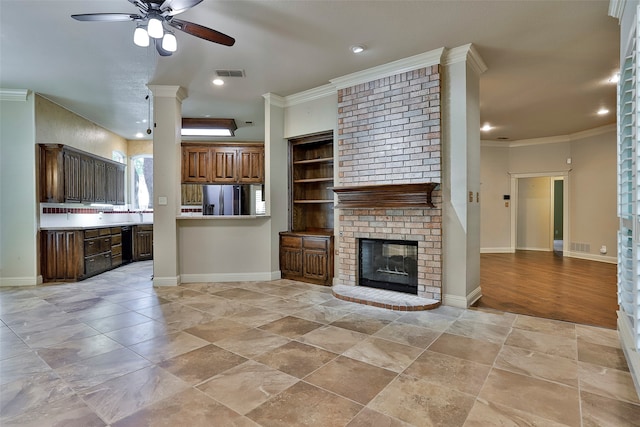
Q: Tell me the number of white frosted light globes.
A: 3